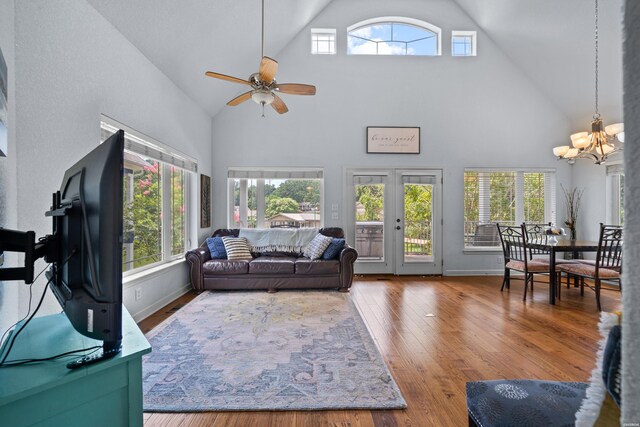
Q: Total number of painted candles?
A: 0